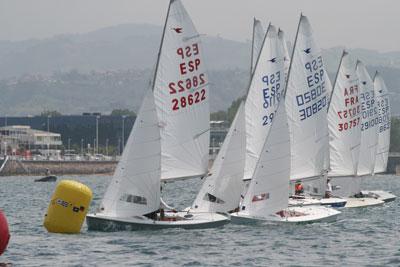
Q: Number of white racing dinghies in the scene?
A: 8